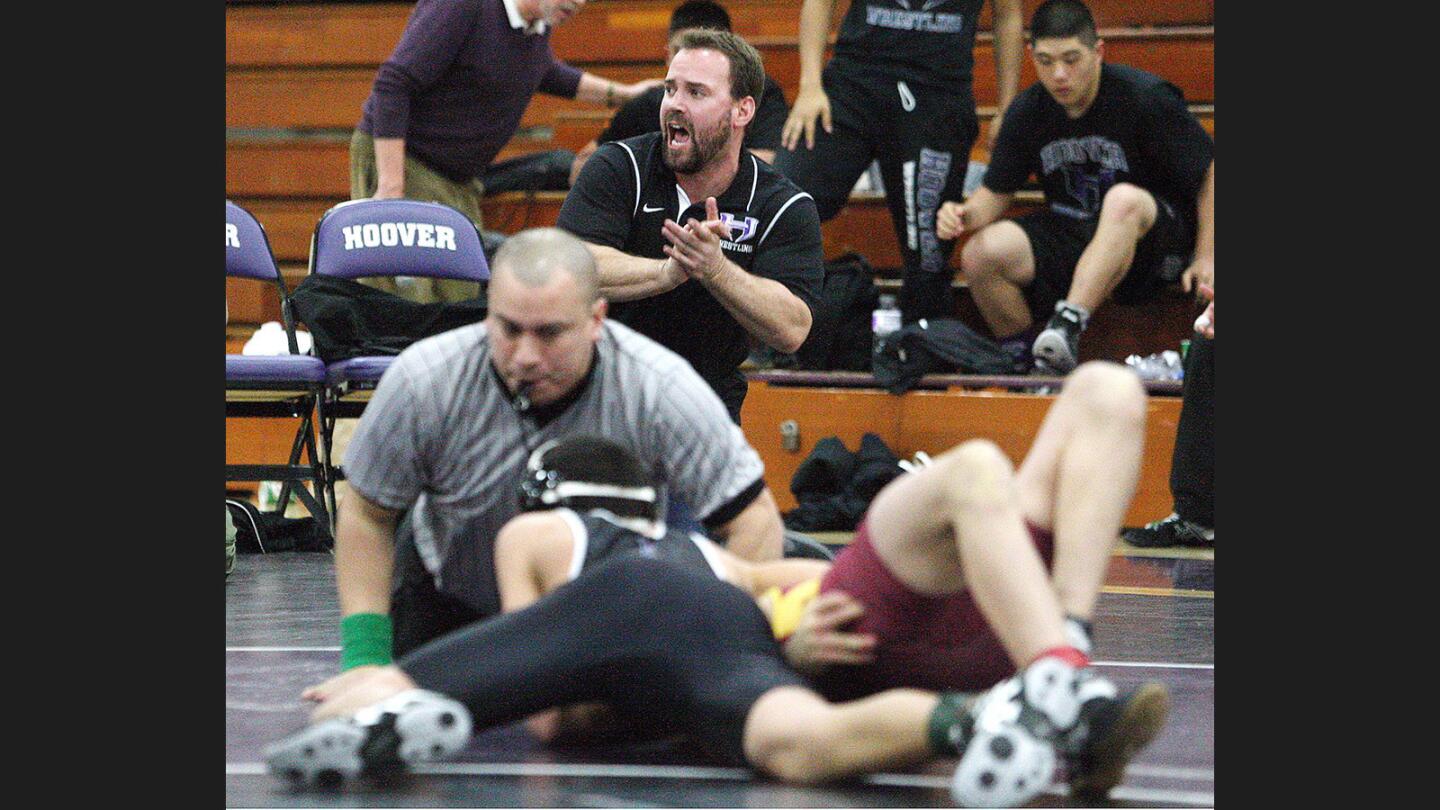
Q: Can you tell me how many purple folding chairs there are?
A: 2